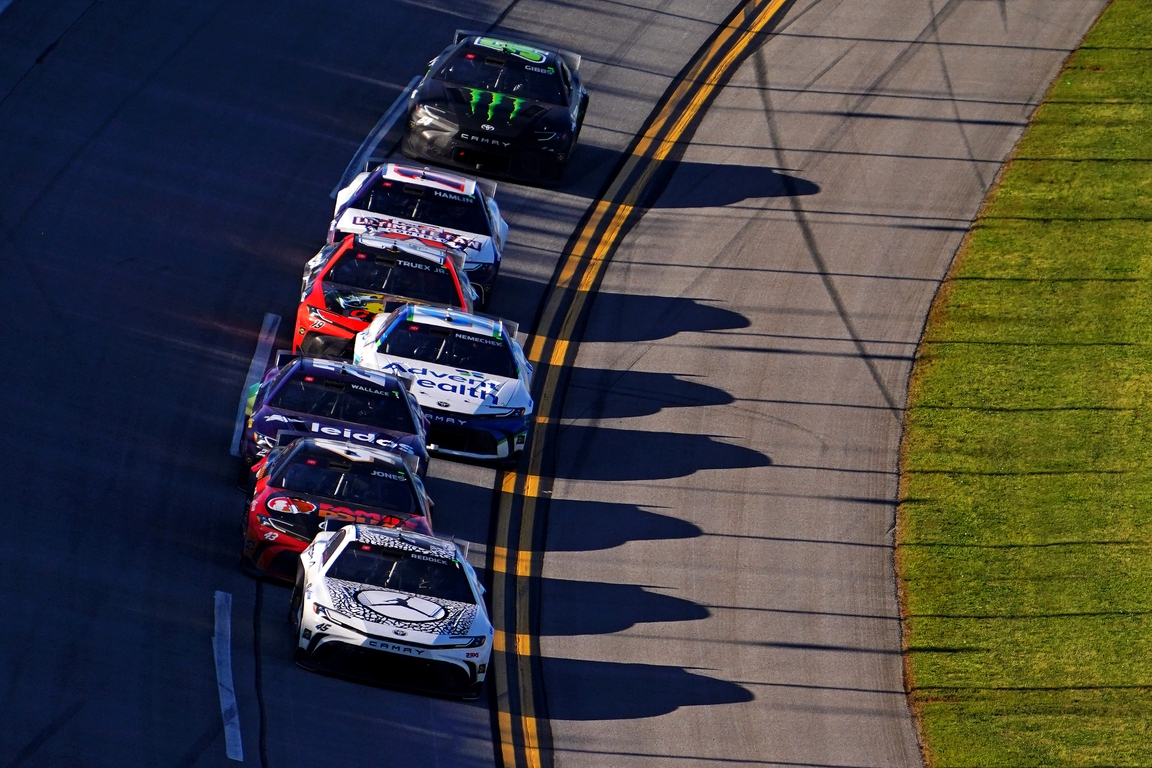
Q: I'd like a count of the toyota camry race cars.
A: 7